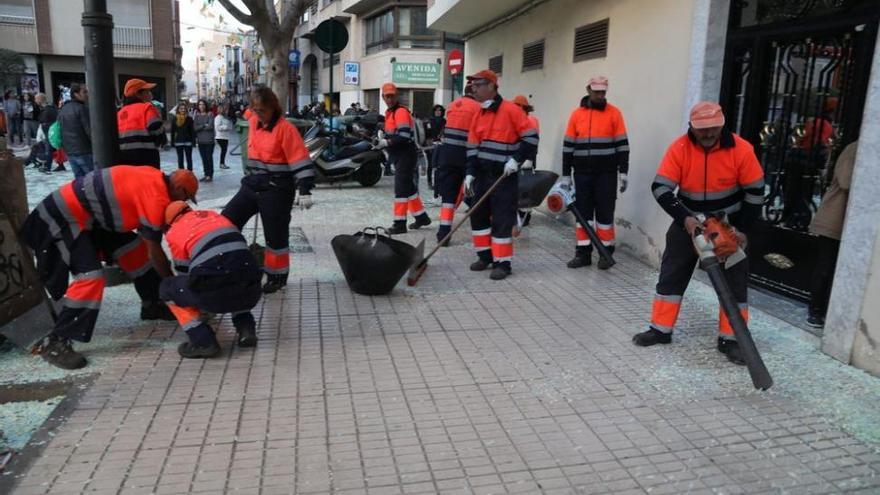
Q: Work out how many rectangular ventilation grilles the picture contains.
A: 3